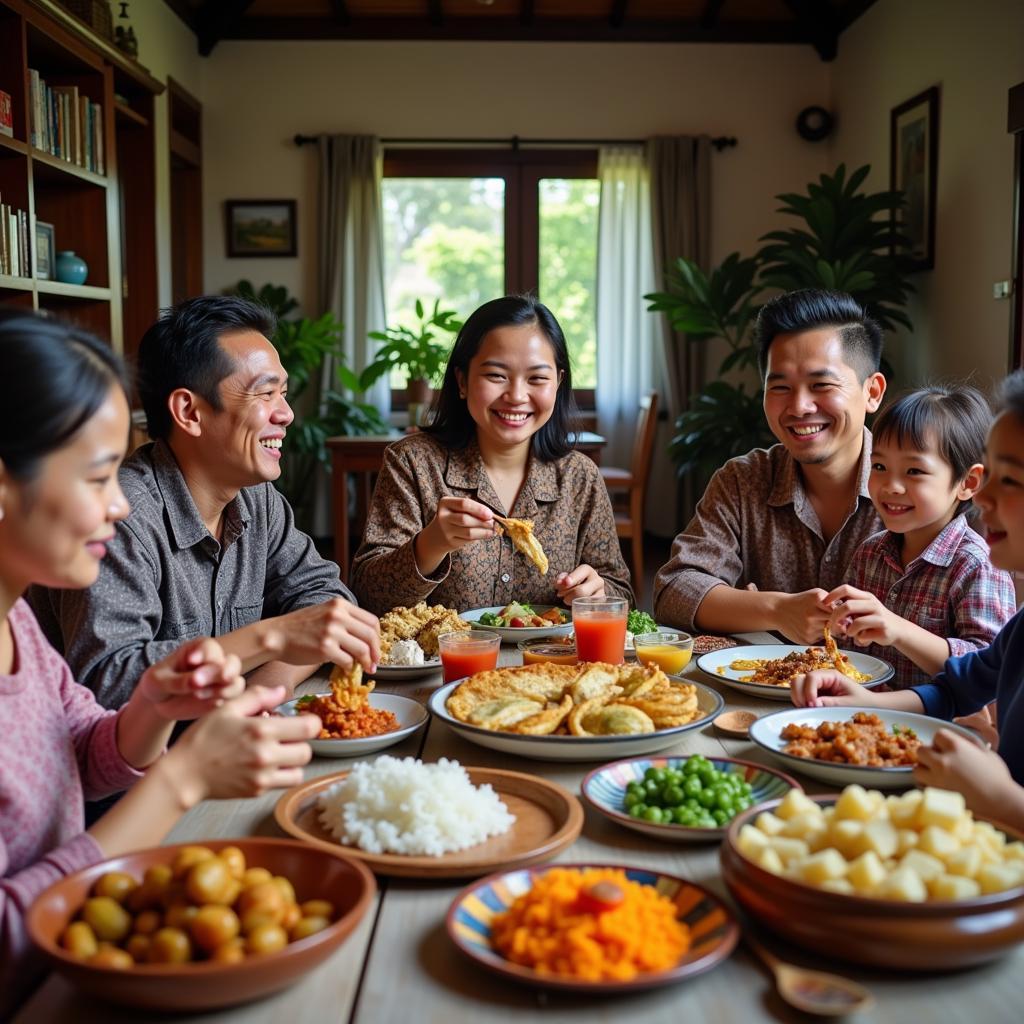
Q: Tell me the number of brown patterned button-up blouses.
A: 1